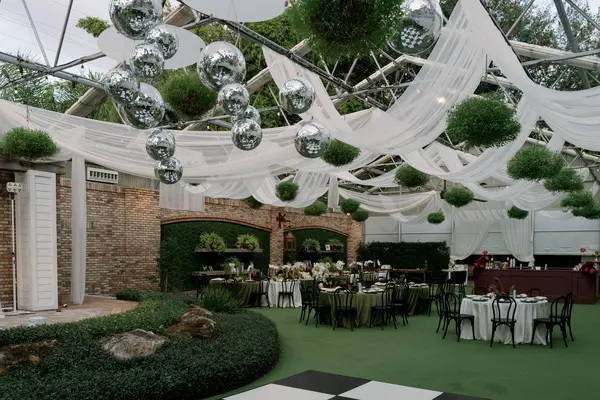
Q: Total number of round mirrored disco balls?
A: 14